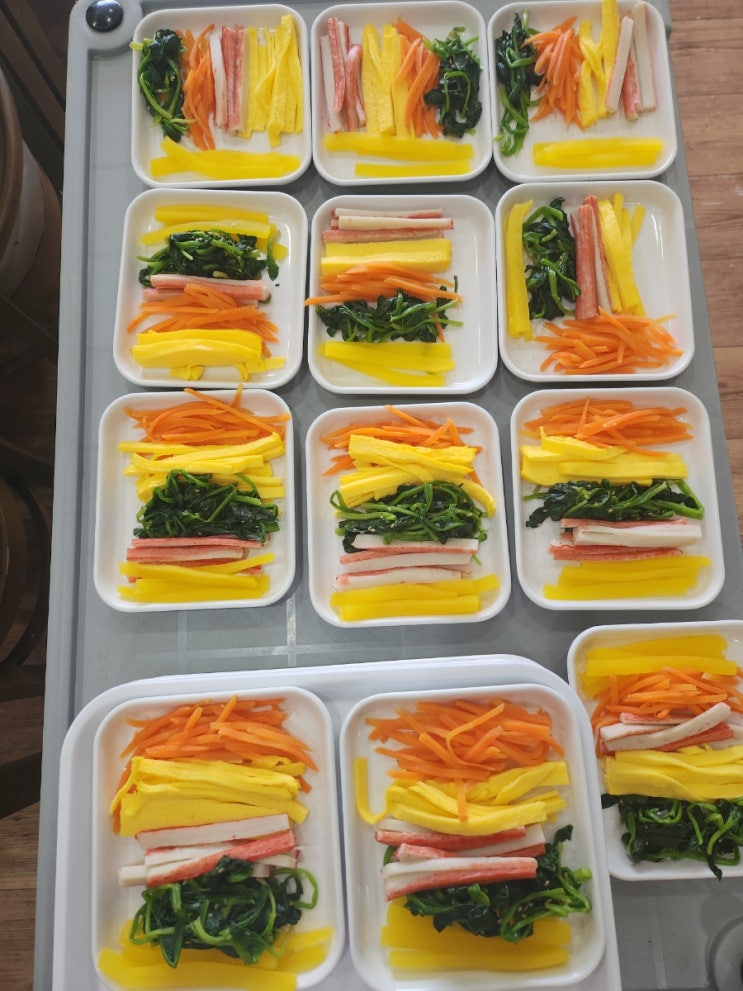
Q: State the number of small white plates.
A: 12